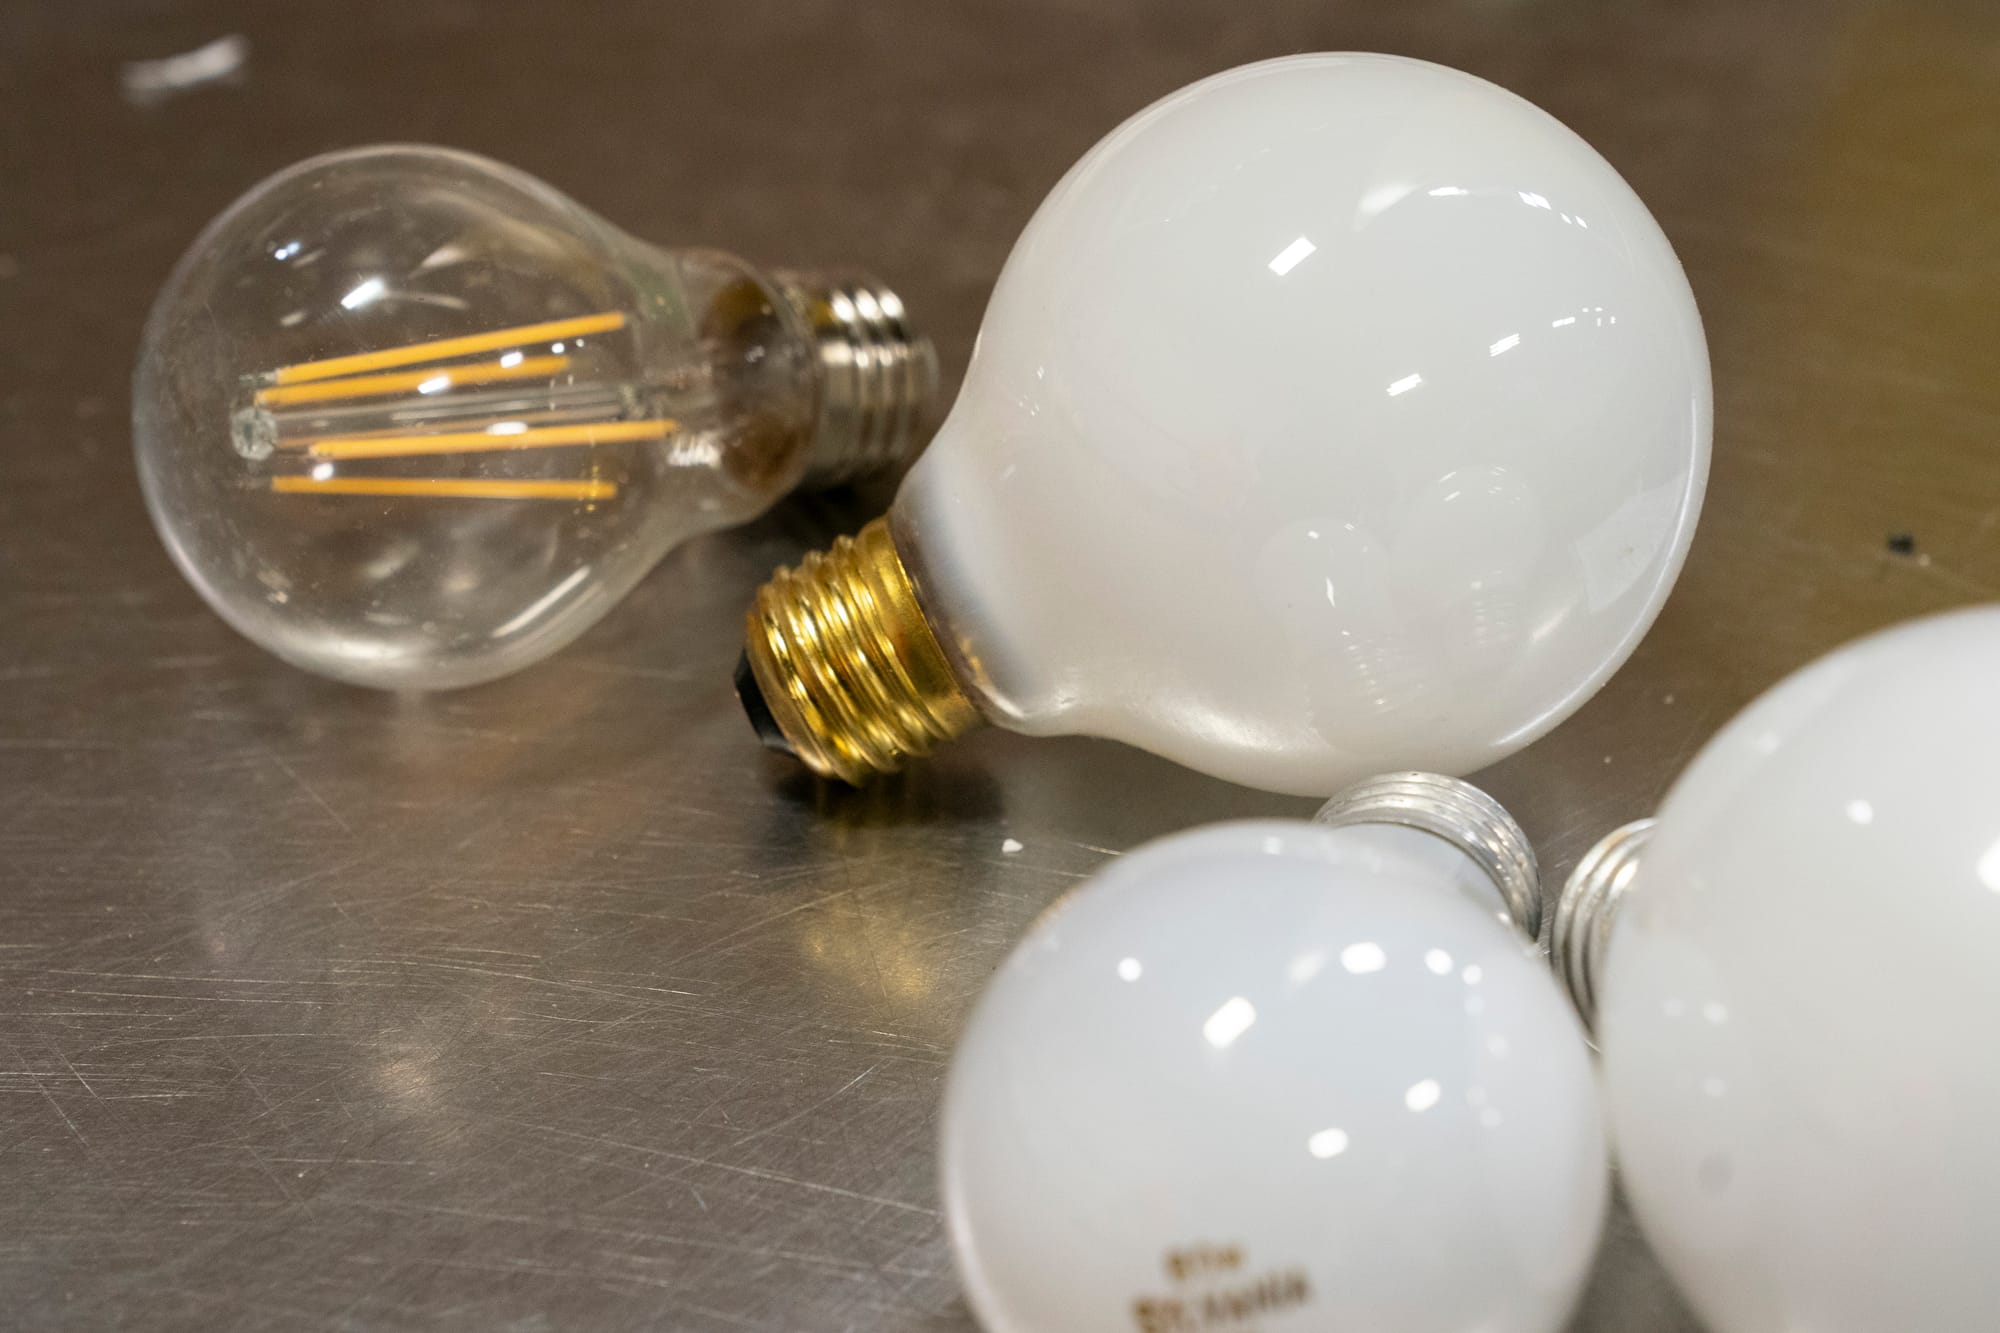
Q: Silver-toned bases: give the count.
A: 3